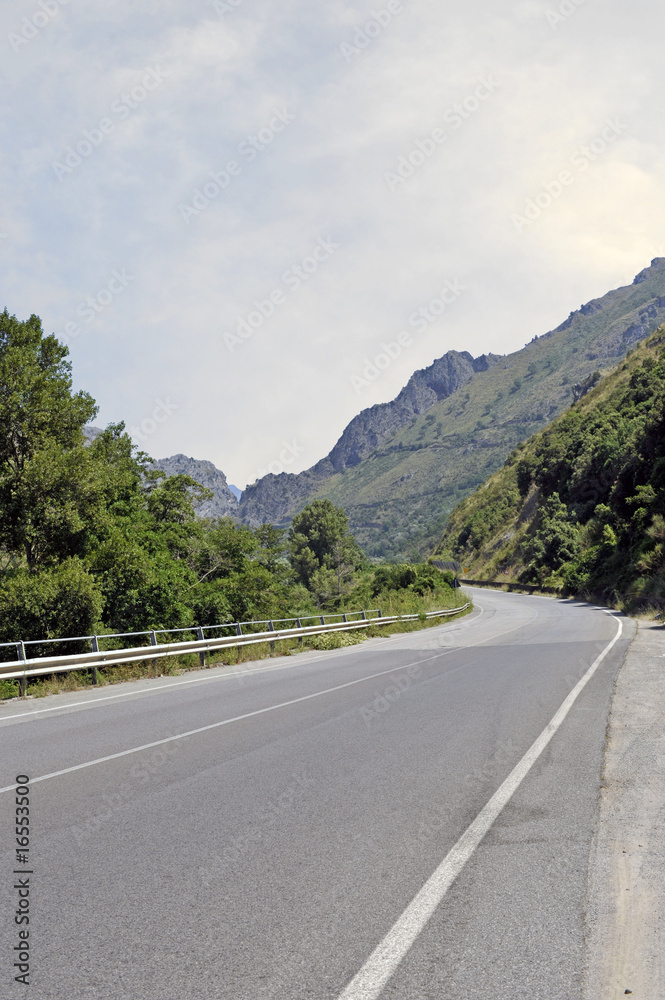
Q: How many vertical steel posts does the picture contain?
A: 11